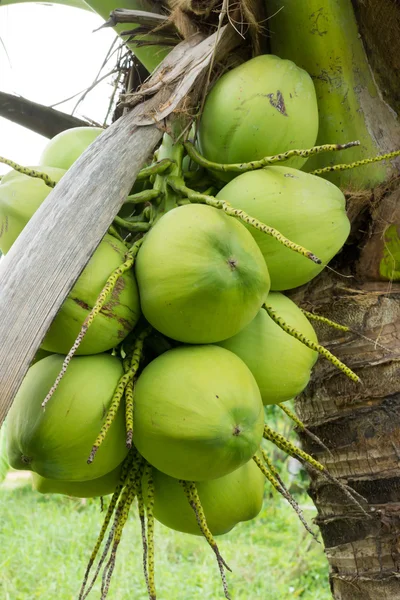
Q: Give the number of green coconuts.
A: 11